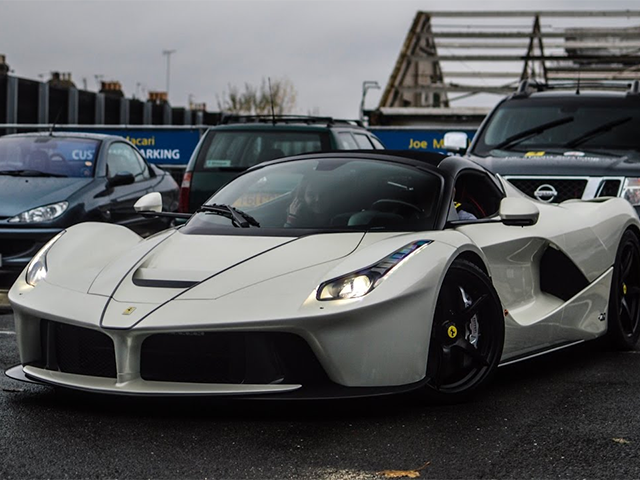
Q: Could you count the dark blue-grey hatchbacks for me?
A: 1